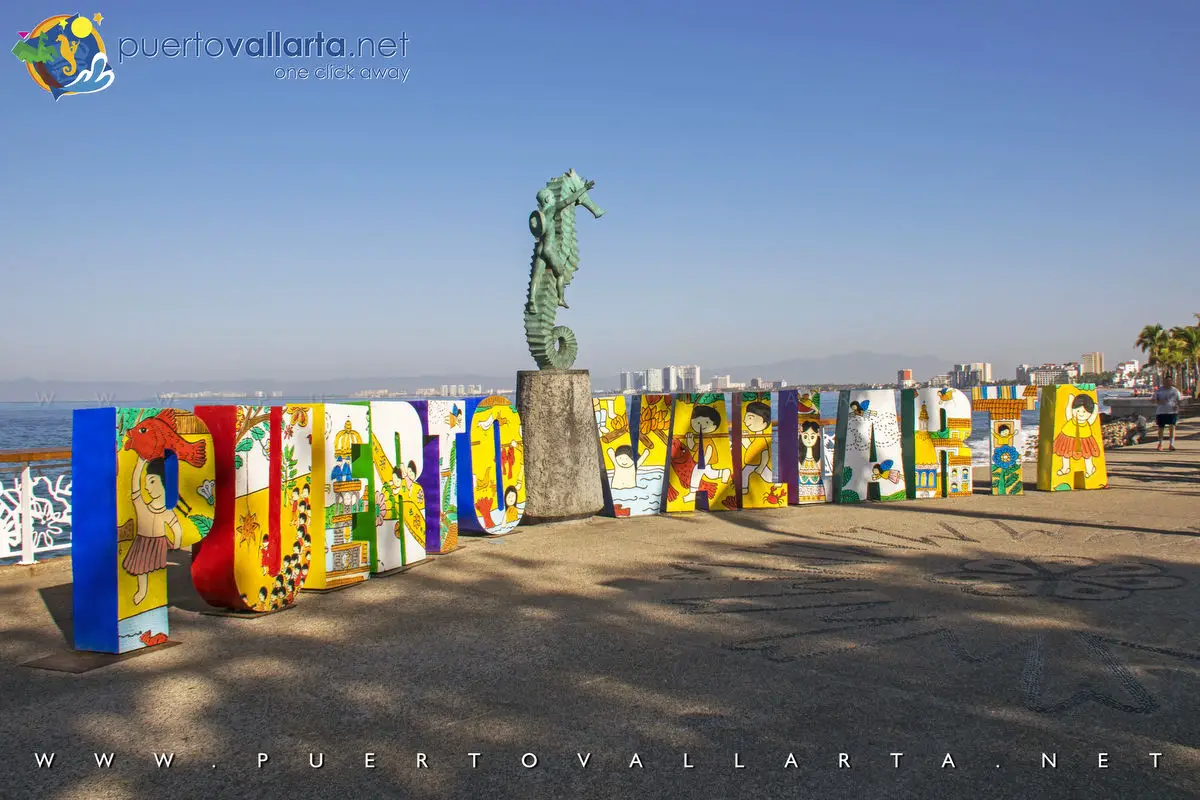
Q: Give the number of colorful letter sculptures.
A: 14